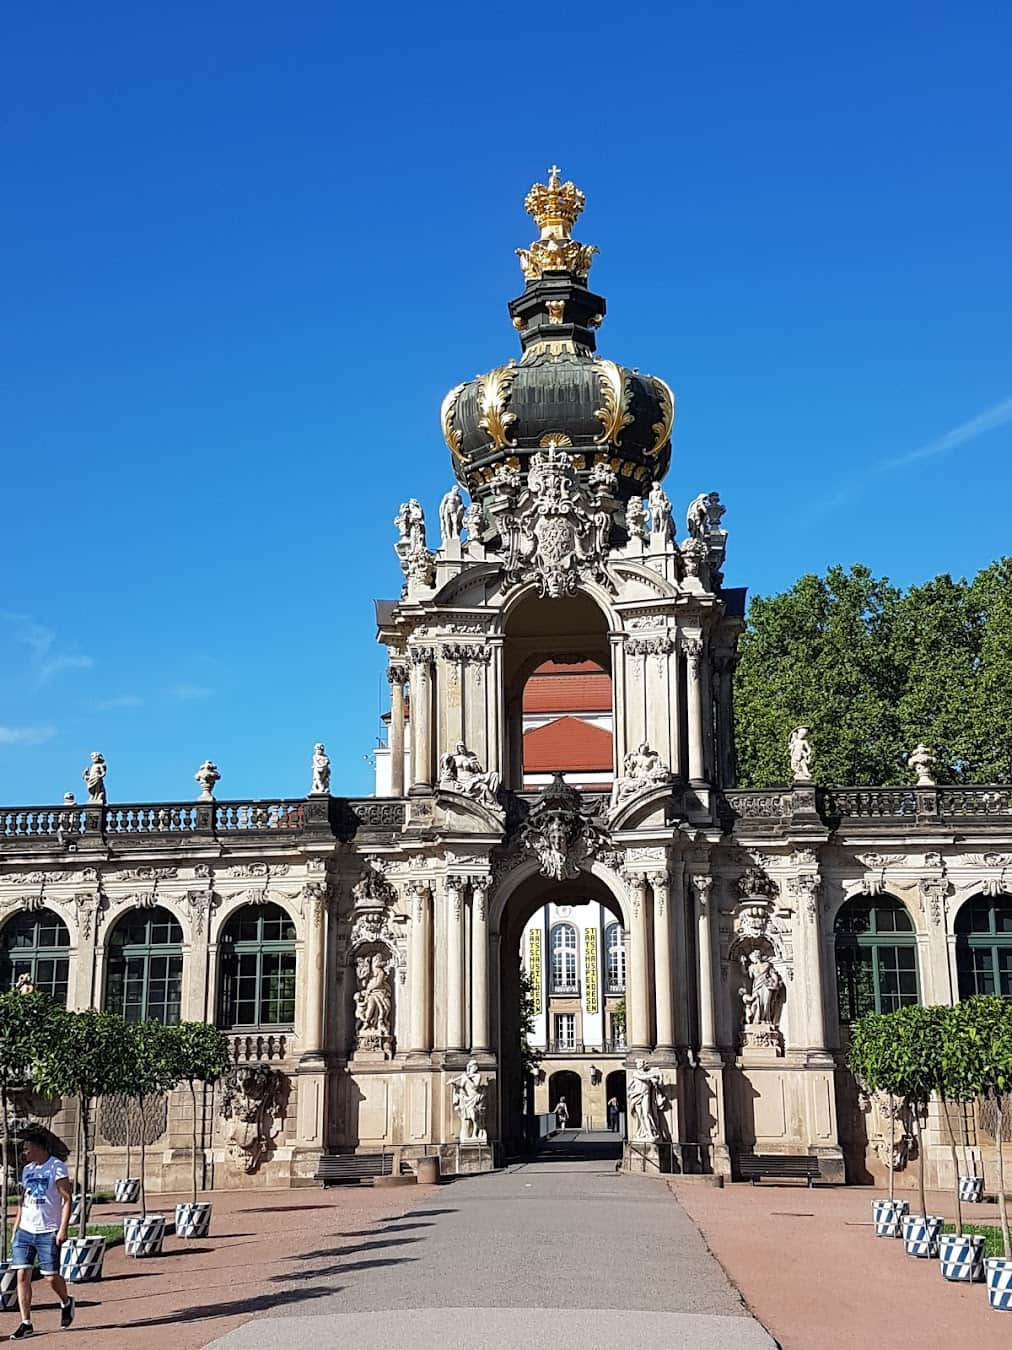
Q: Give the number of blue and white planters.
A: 11